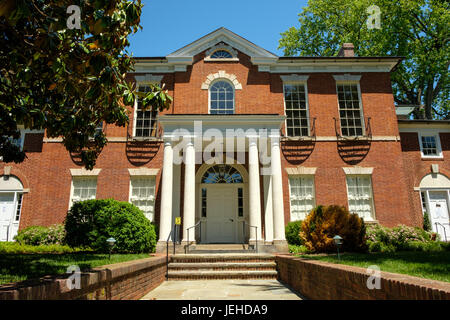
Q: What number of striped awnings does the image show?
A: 0